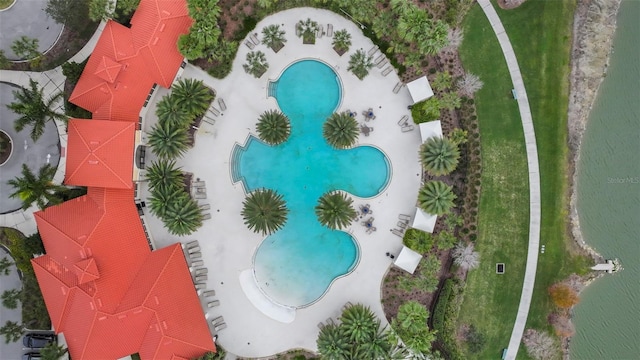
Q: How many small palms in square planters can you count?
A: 5